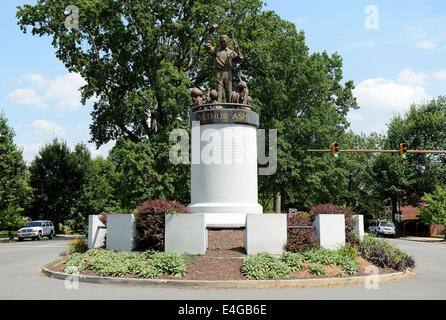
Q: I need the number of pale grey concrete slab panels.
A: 6